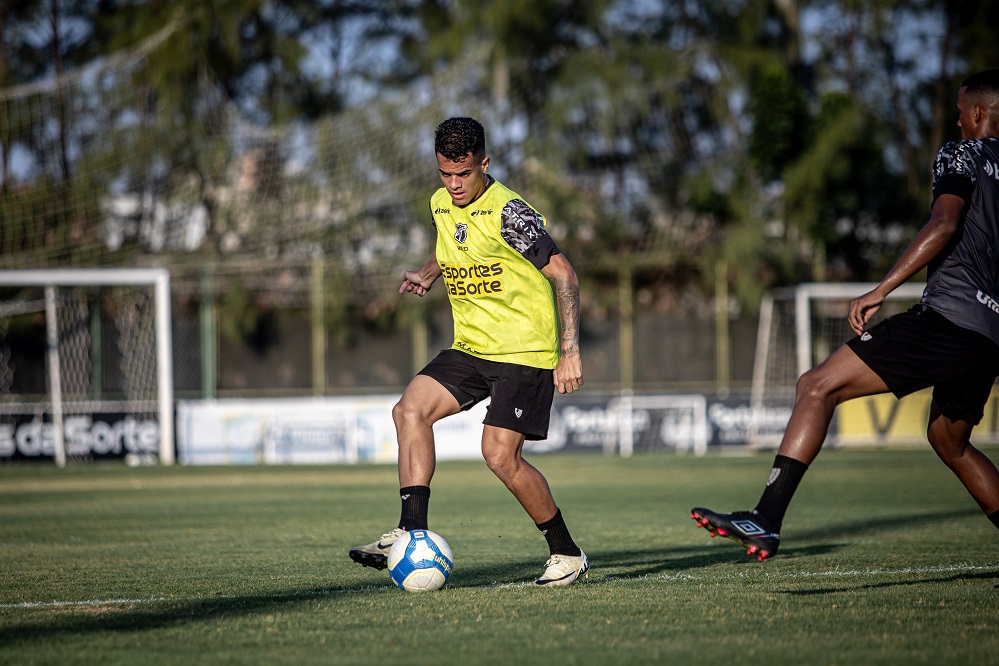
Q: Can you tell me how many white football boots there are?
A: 2